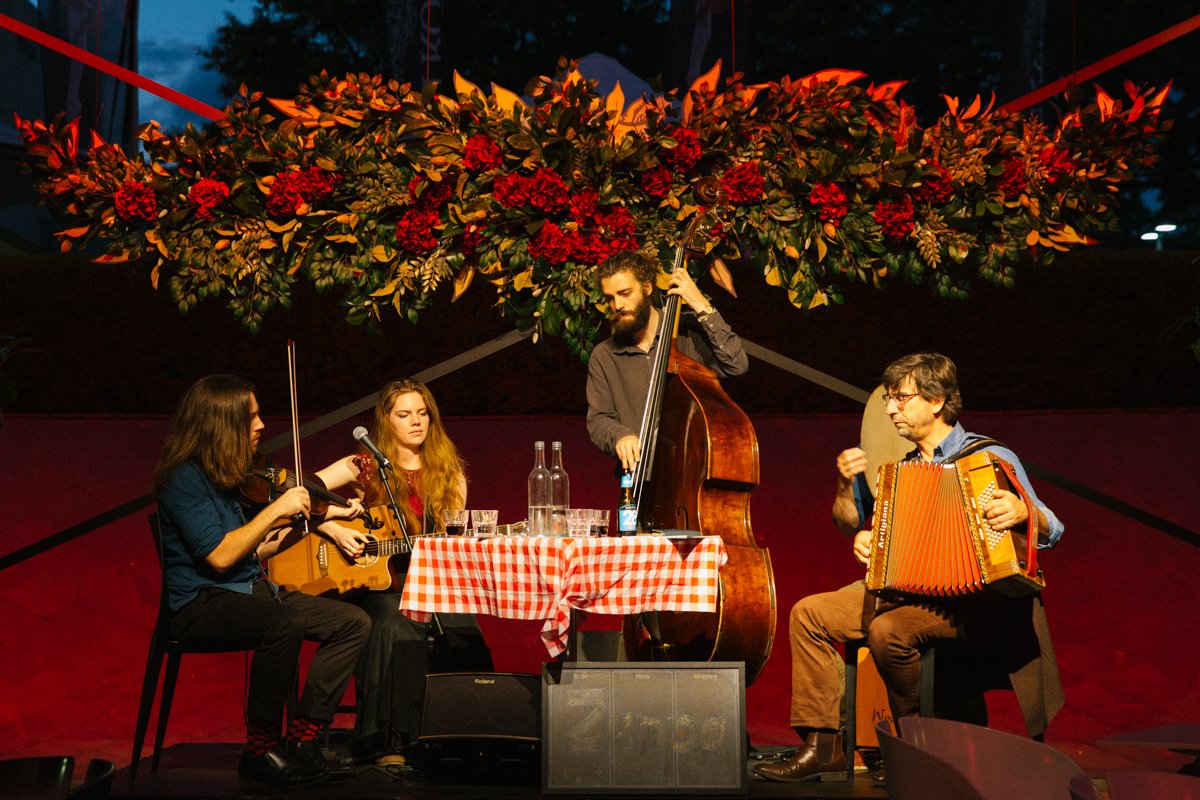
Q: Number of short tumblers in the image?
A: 4